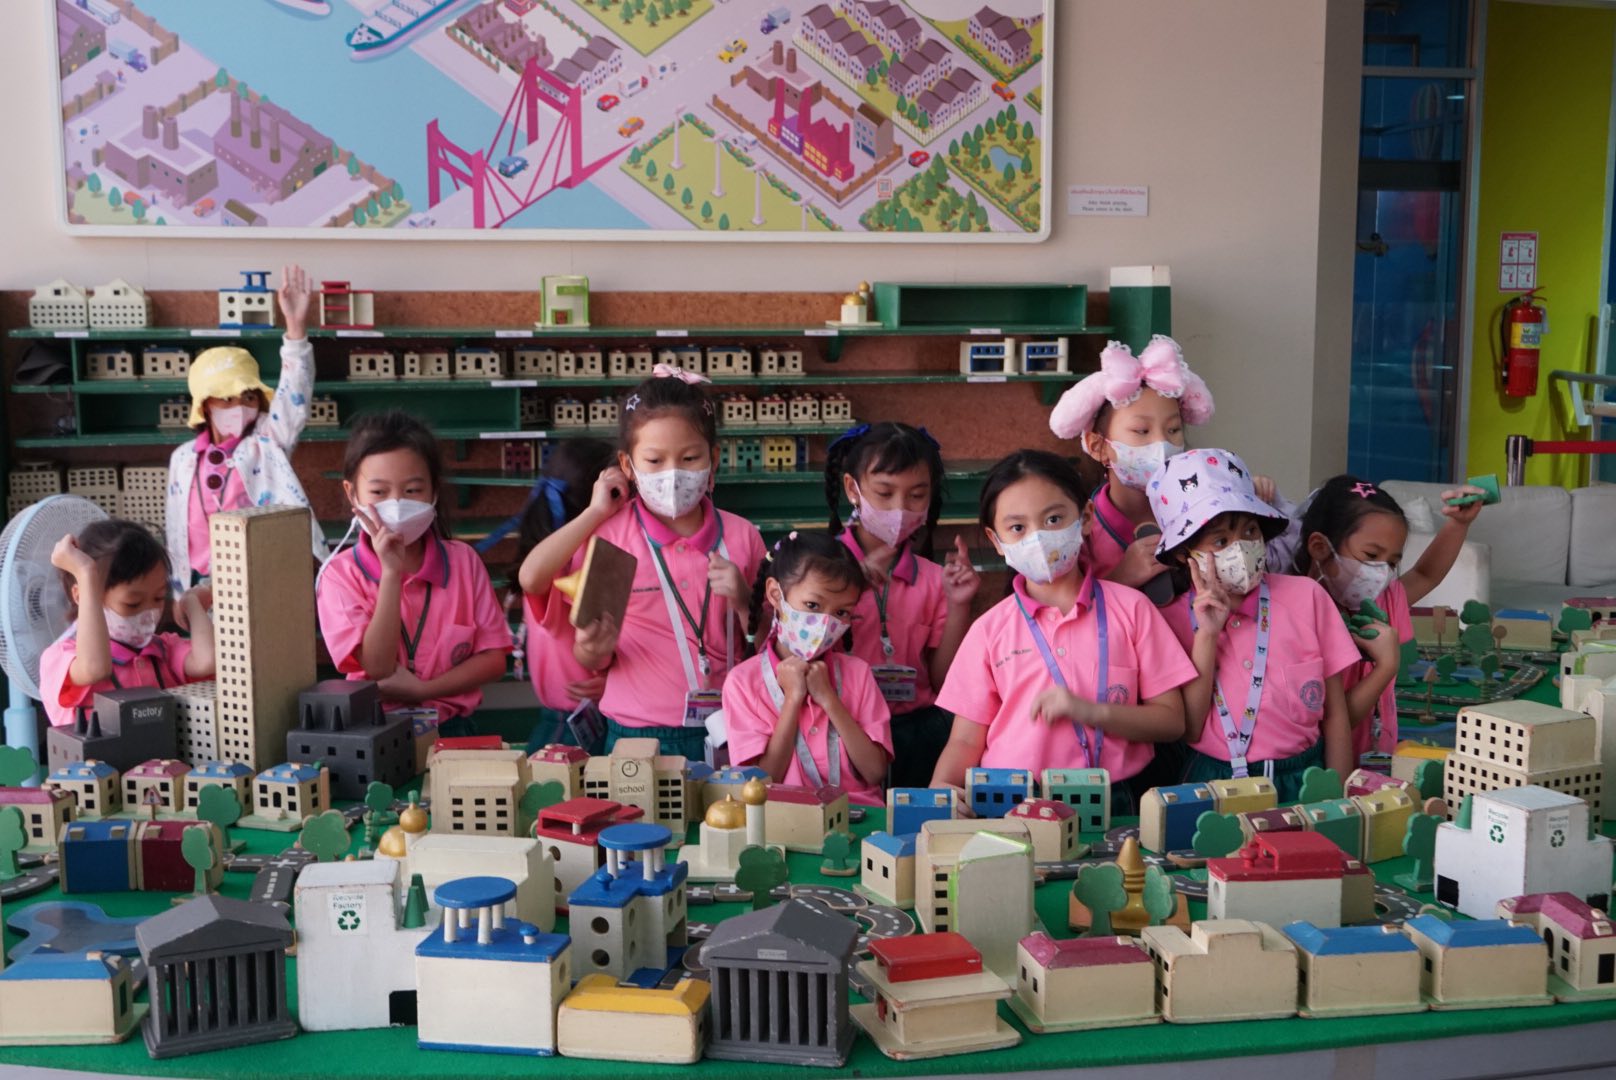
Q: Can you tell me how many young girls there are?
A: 11